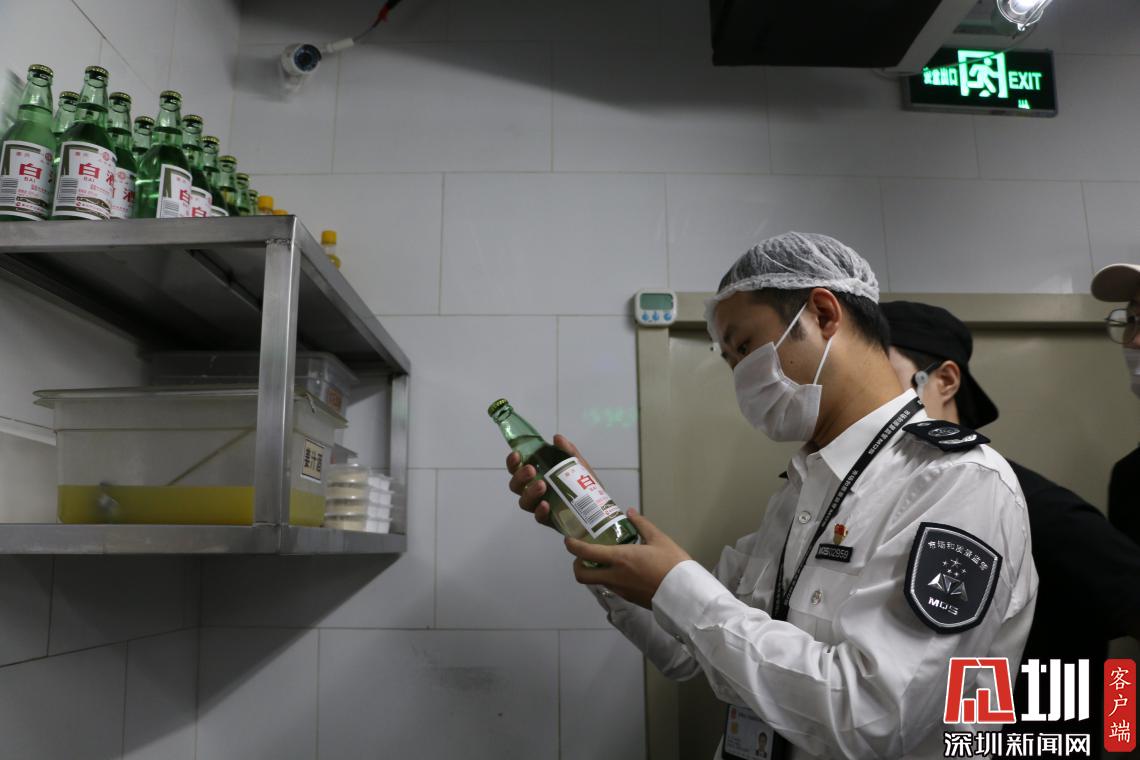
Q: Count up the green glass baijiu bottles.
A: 12